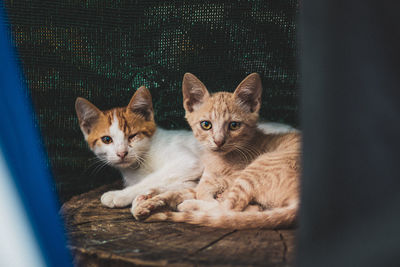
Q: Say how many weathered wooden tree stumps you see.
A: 1